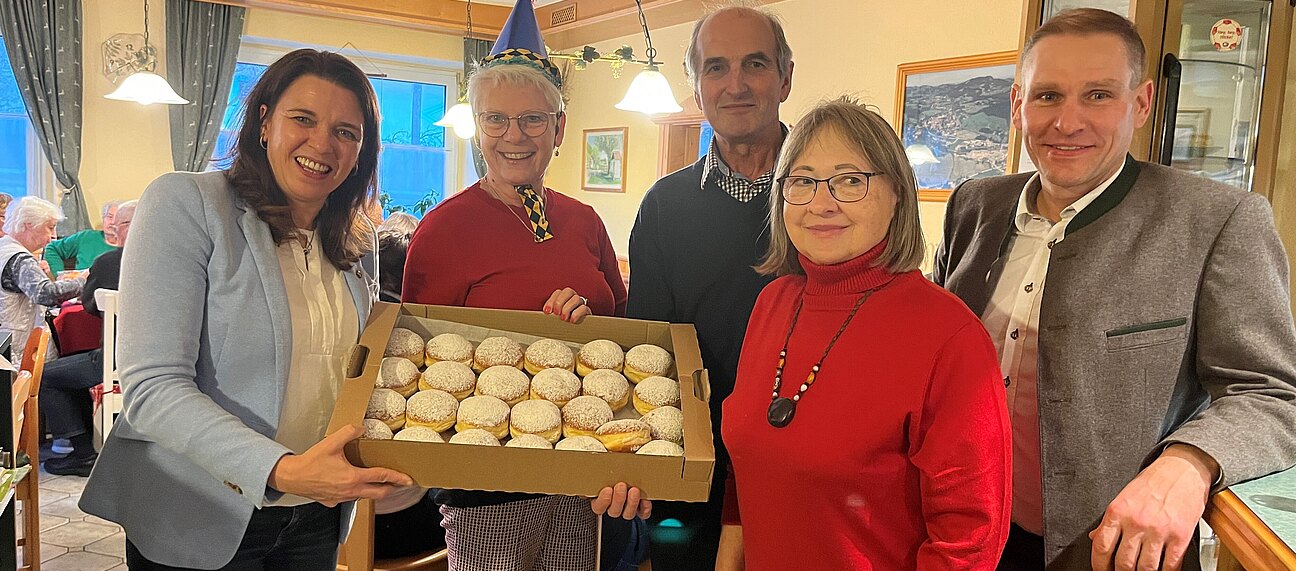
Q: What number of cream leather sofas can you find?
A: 0